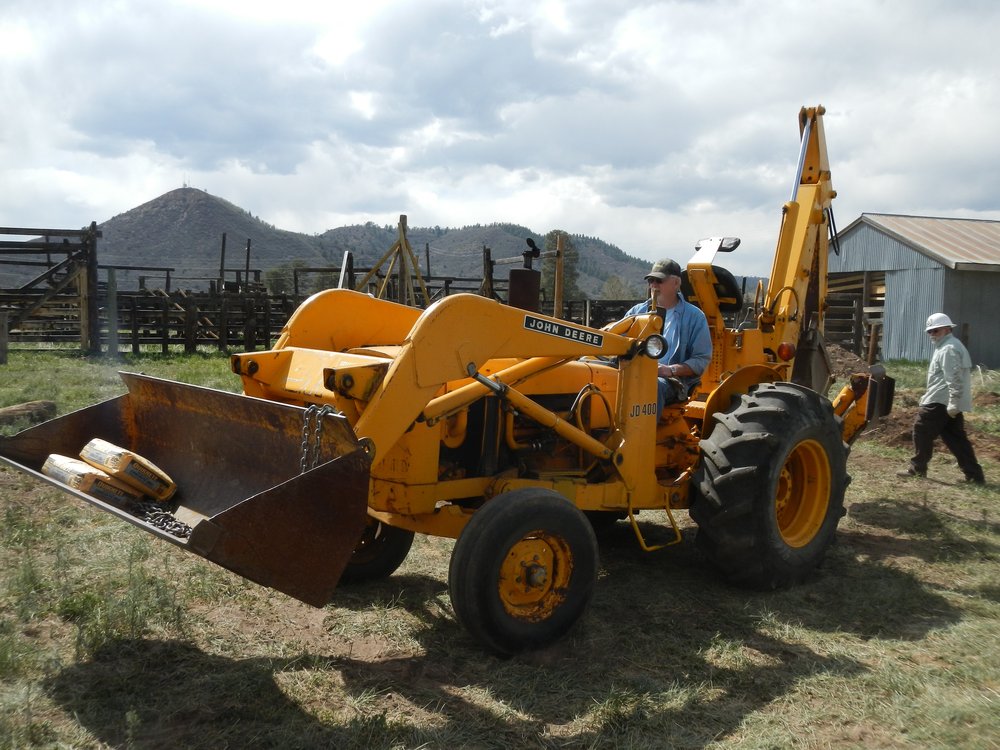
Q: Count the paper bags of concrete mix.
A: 2